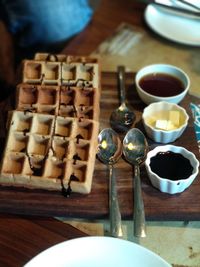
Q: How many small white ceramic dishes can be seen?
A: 3